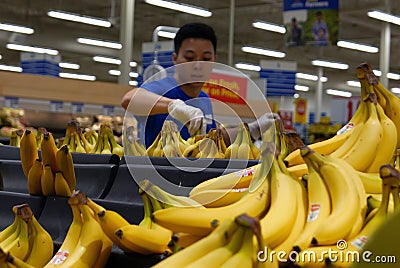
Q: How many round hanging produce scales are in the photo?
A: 1